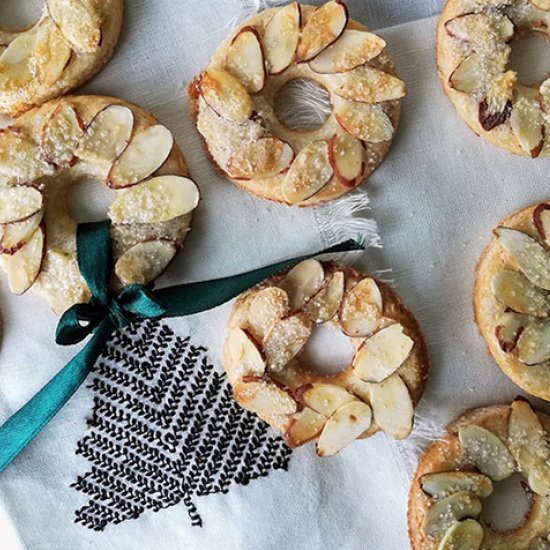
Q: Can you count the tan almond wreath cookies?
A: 7